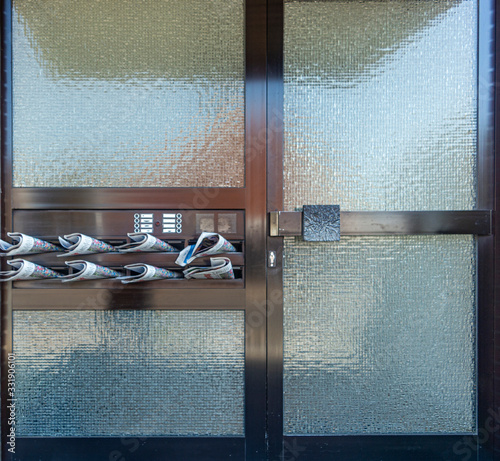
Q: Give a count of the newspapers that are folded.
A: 8